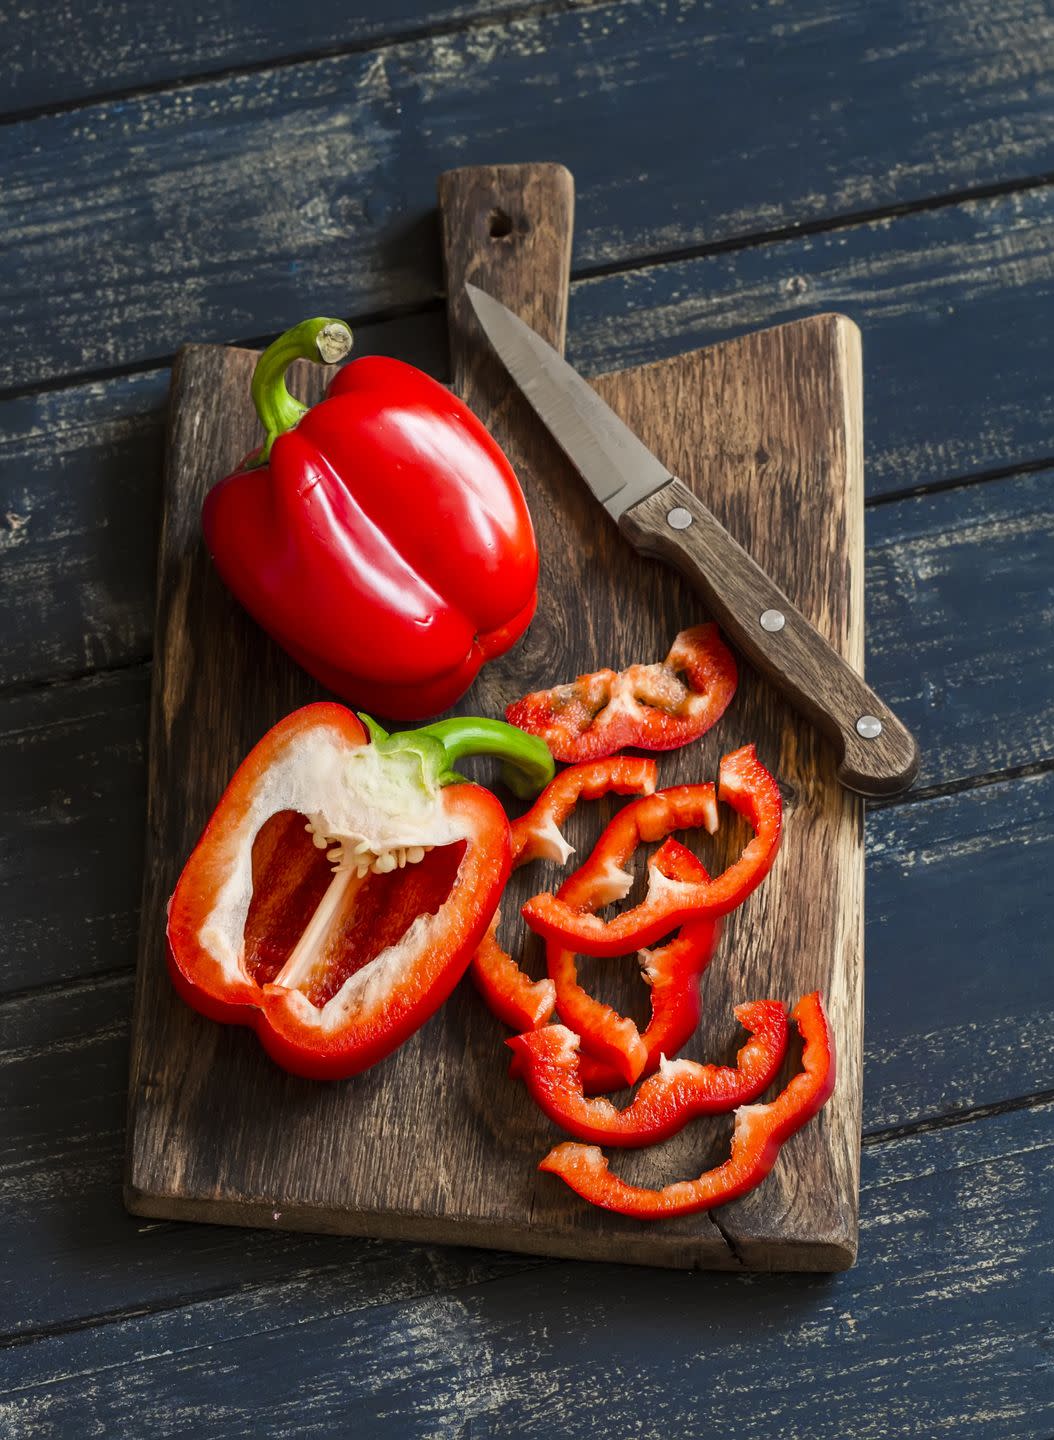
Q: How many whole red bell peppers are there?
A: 1